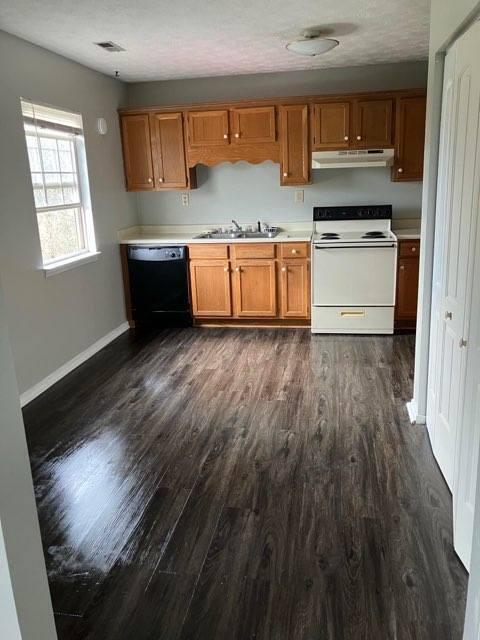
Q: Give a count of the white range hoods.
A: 1